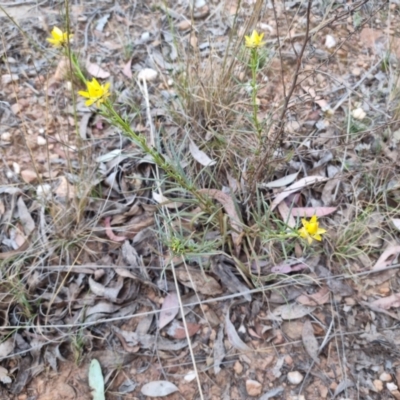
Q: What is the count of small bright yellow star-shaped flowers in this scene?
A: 4